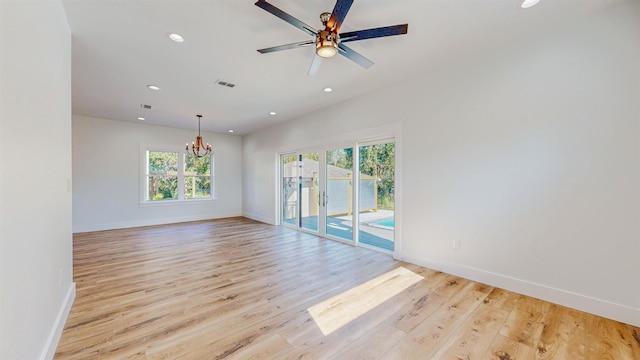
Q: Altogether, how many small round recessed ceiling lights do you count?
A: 7